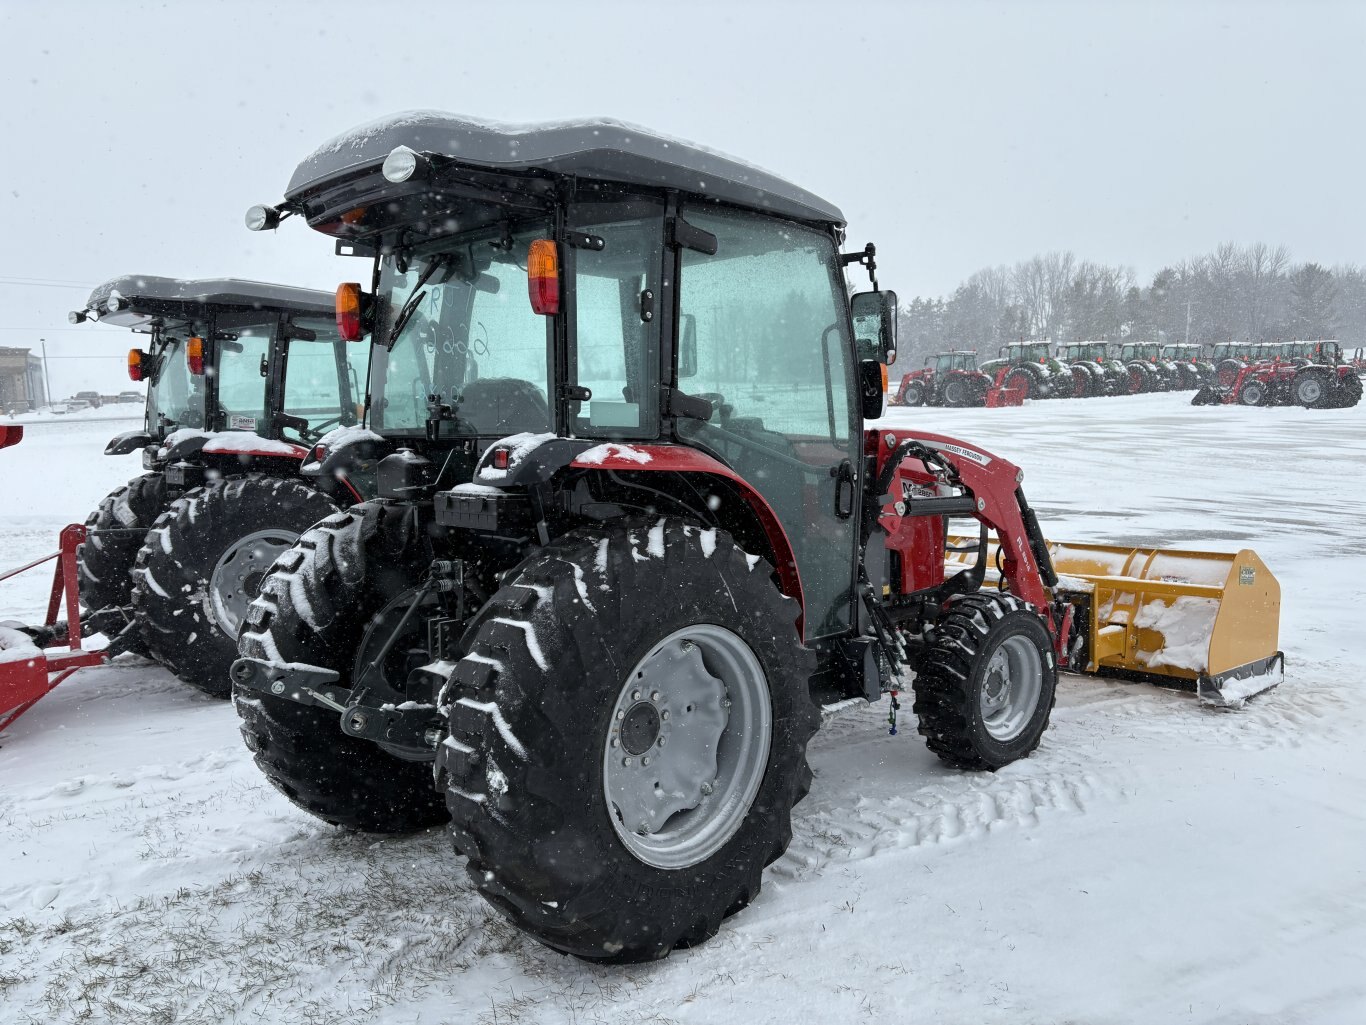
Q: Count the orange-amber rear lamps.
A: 4